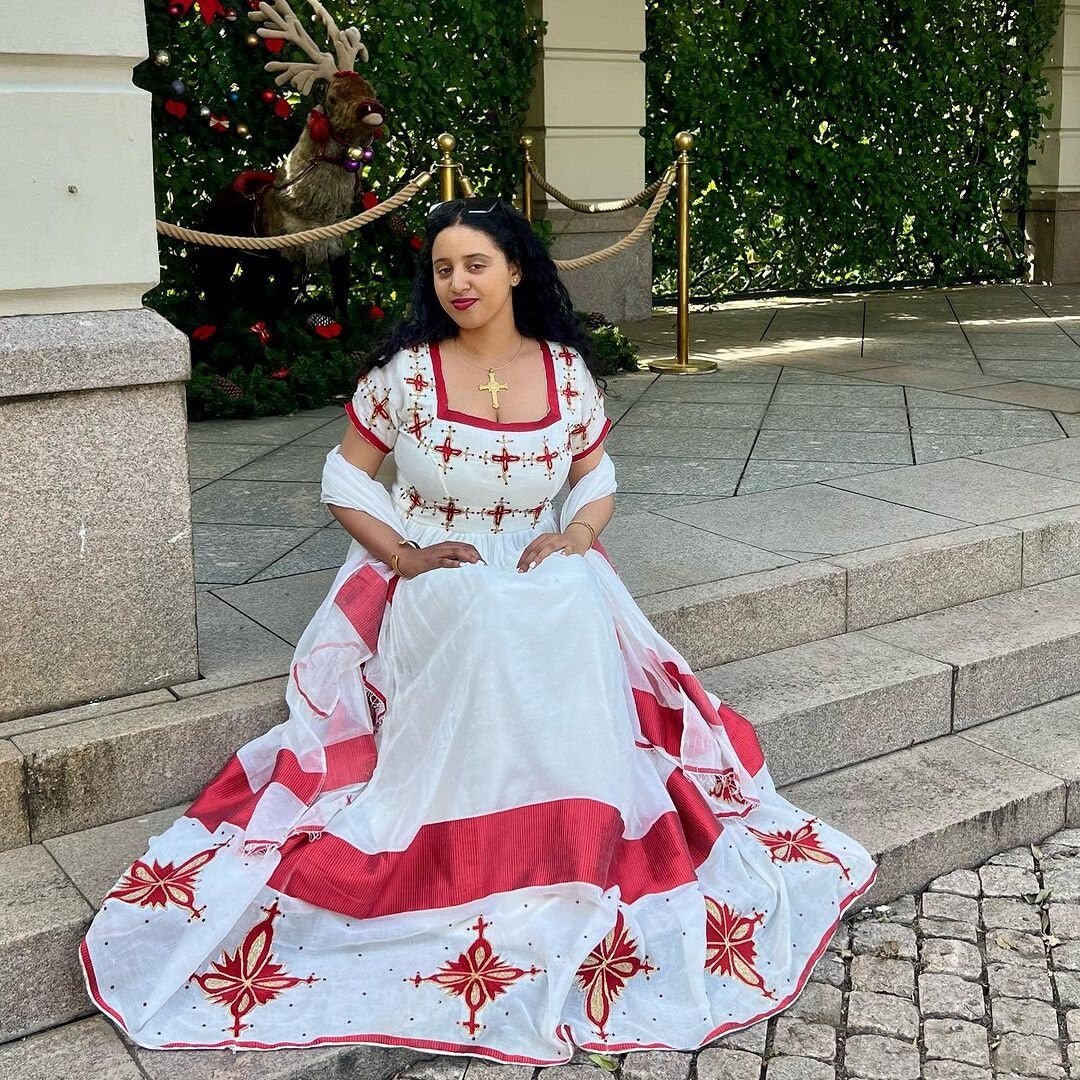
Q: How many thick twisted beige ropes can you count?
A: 3